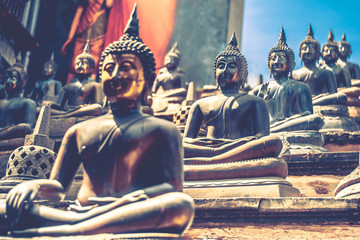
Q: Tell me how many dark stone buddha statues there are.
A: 10